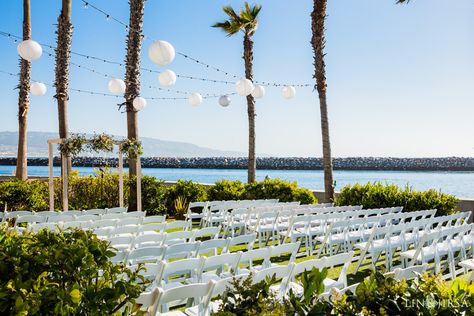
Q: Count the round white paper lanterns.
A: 11